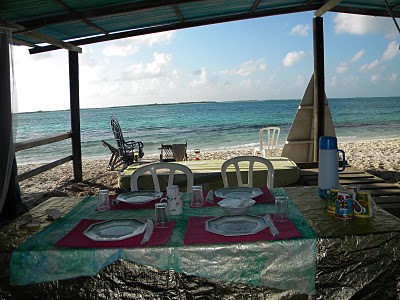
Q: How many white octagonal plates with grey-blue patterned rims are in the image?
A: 4